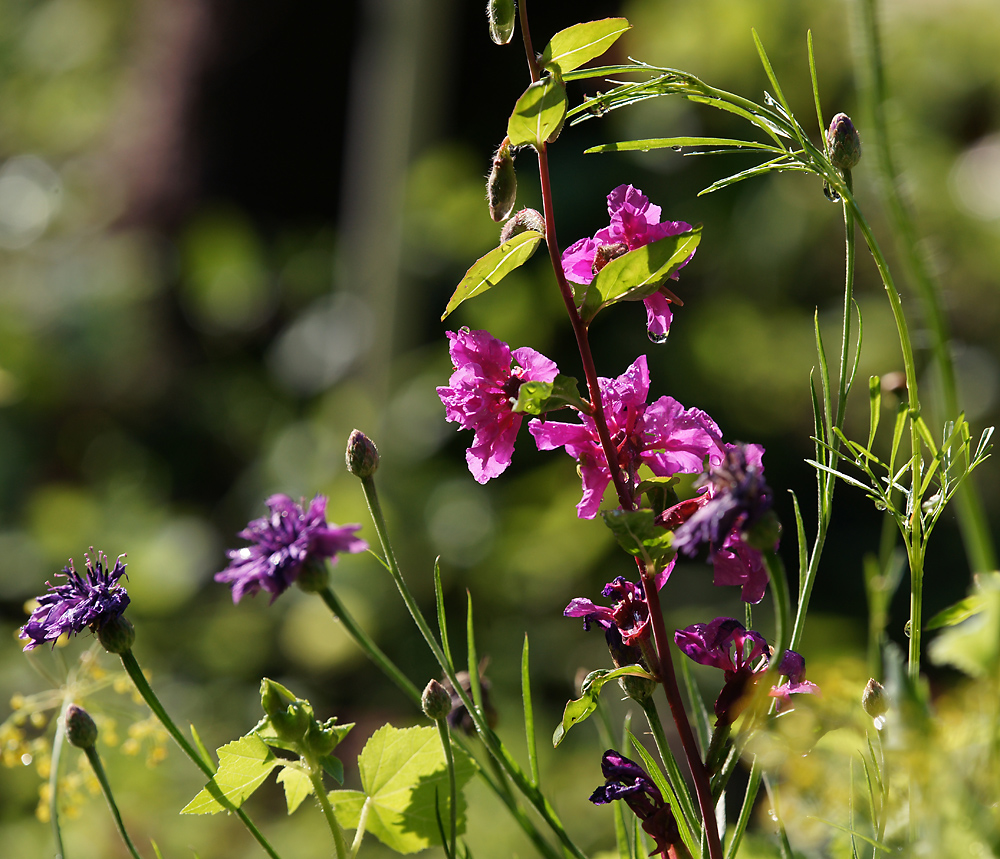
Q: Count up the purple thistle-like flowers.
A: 3